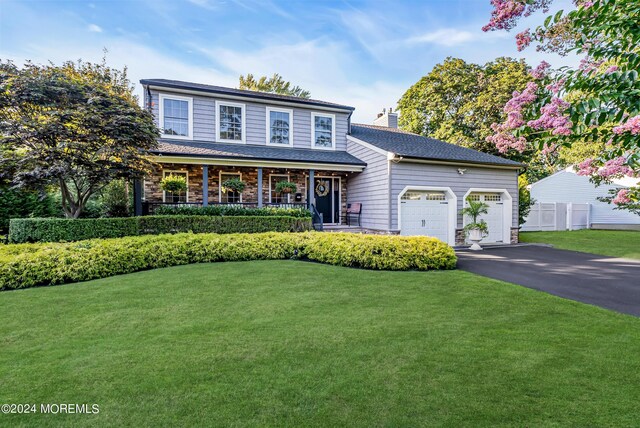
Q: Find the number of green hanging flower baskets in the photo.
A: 3